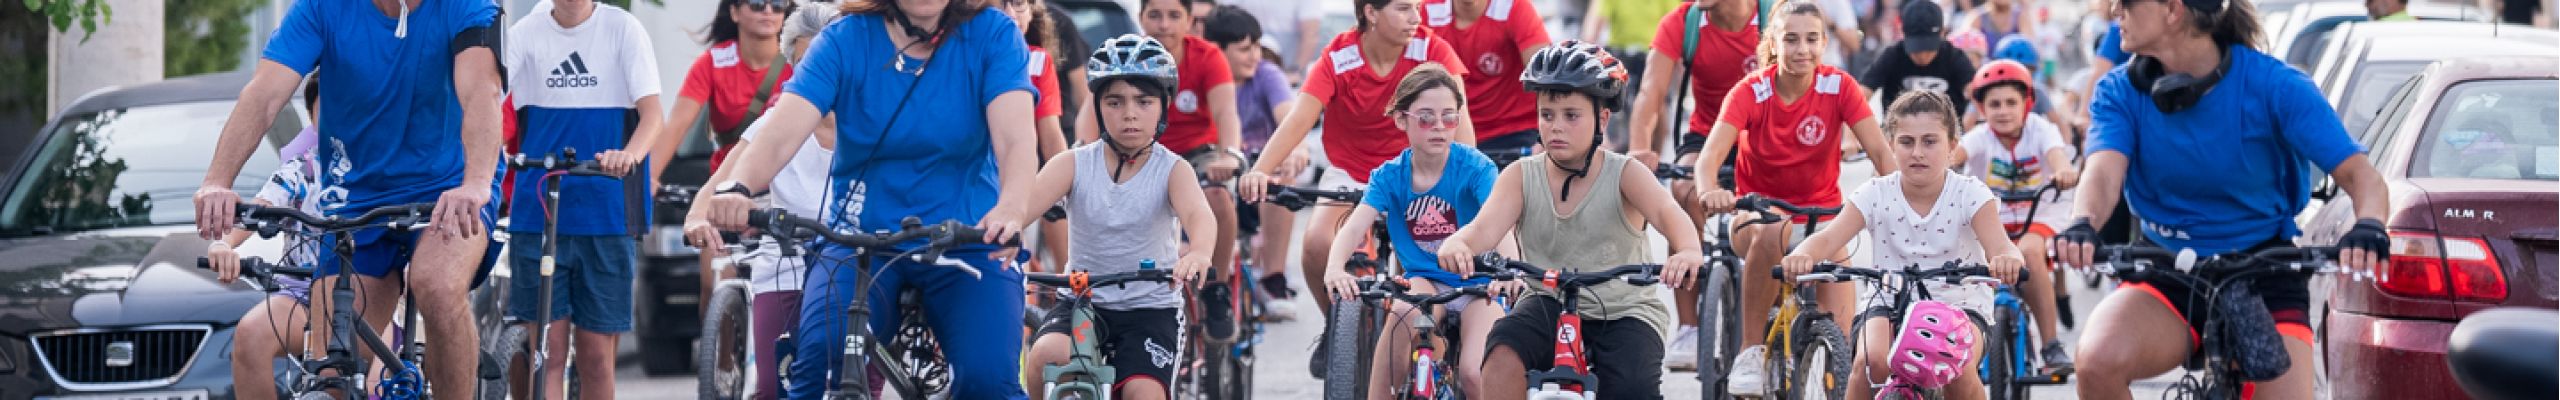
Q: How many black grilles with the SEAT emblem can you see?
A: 1